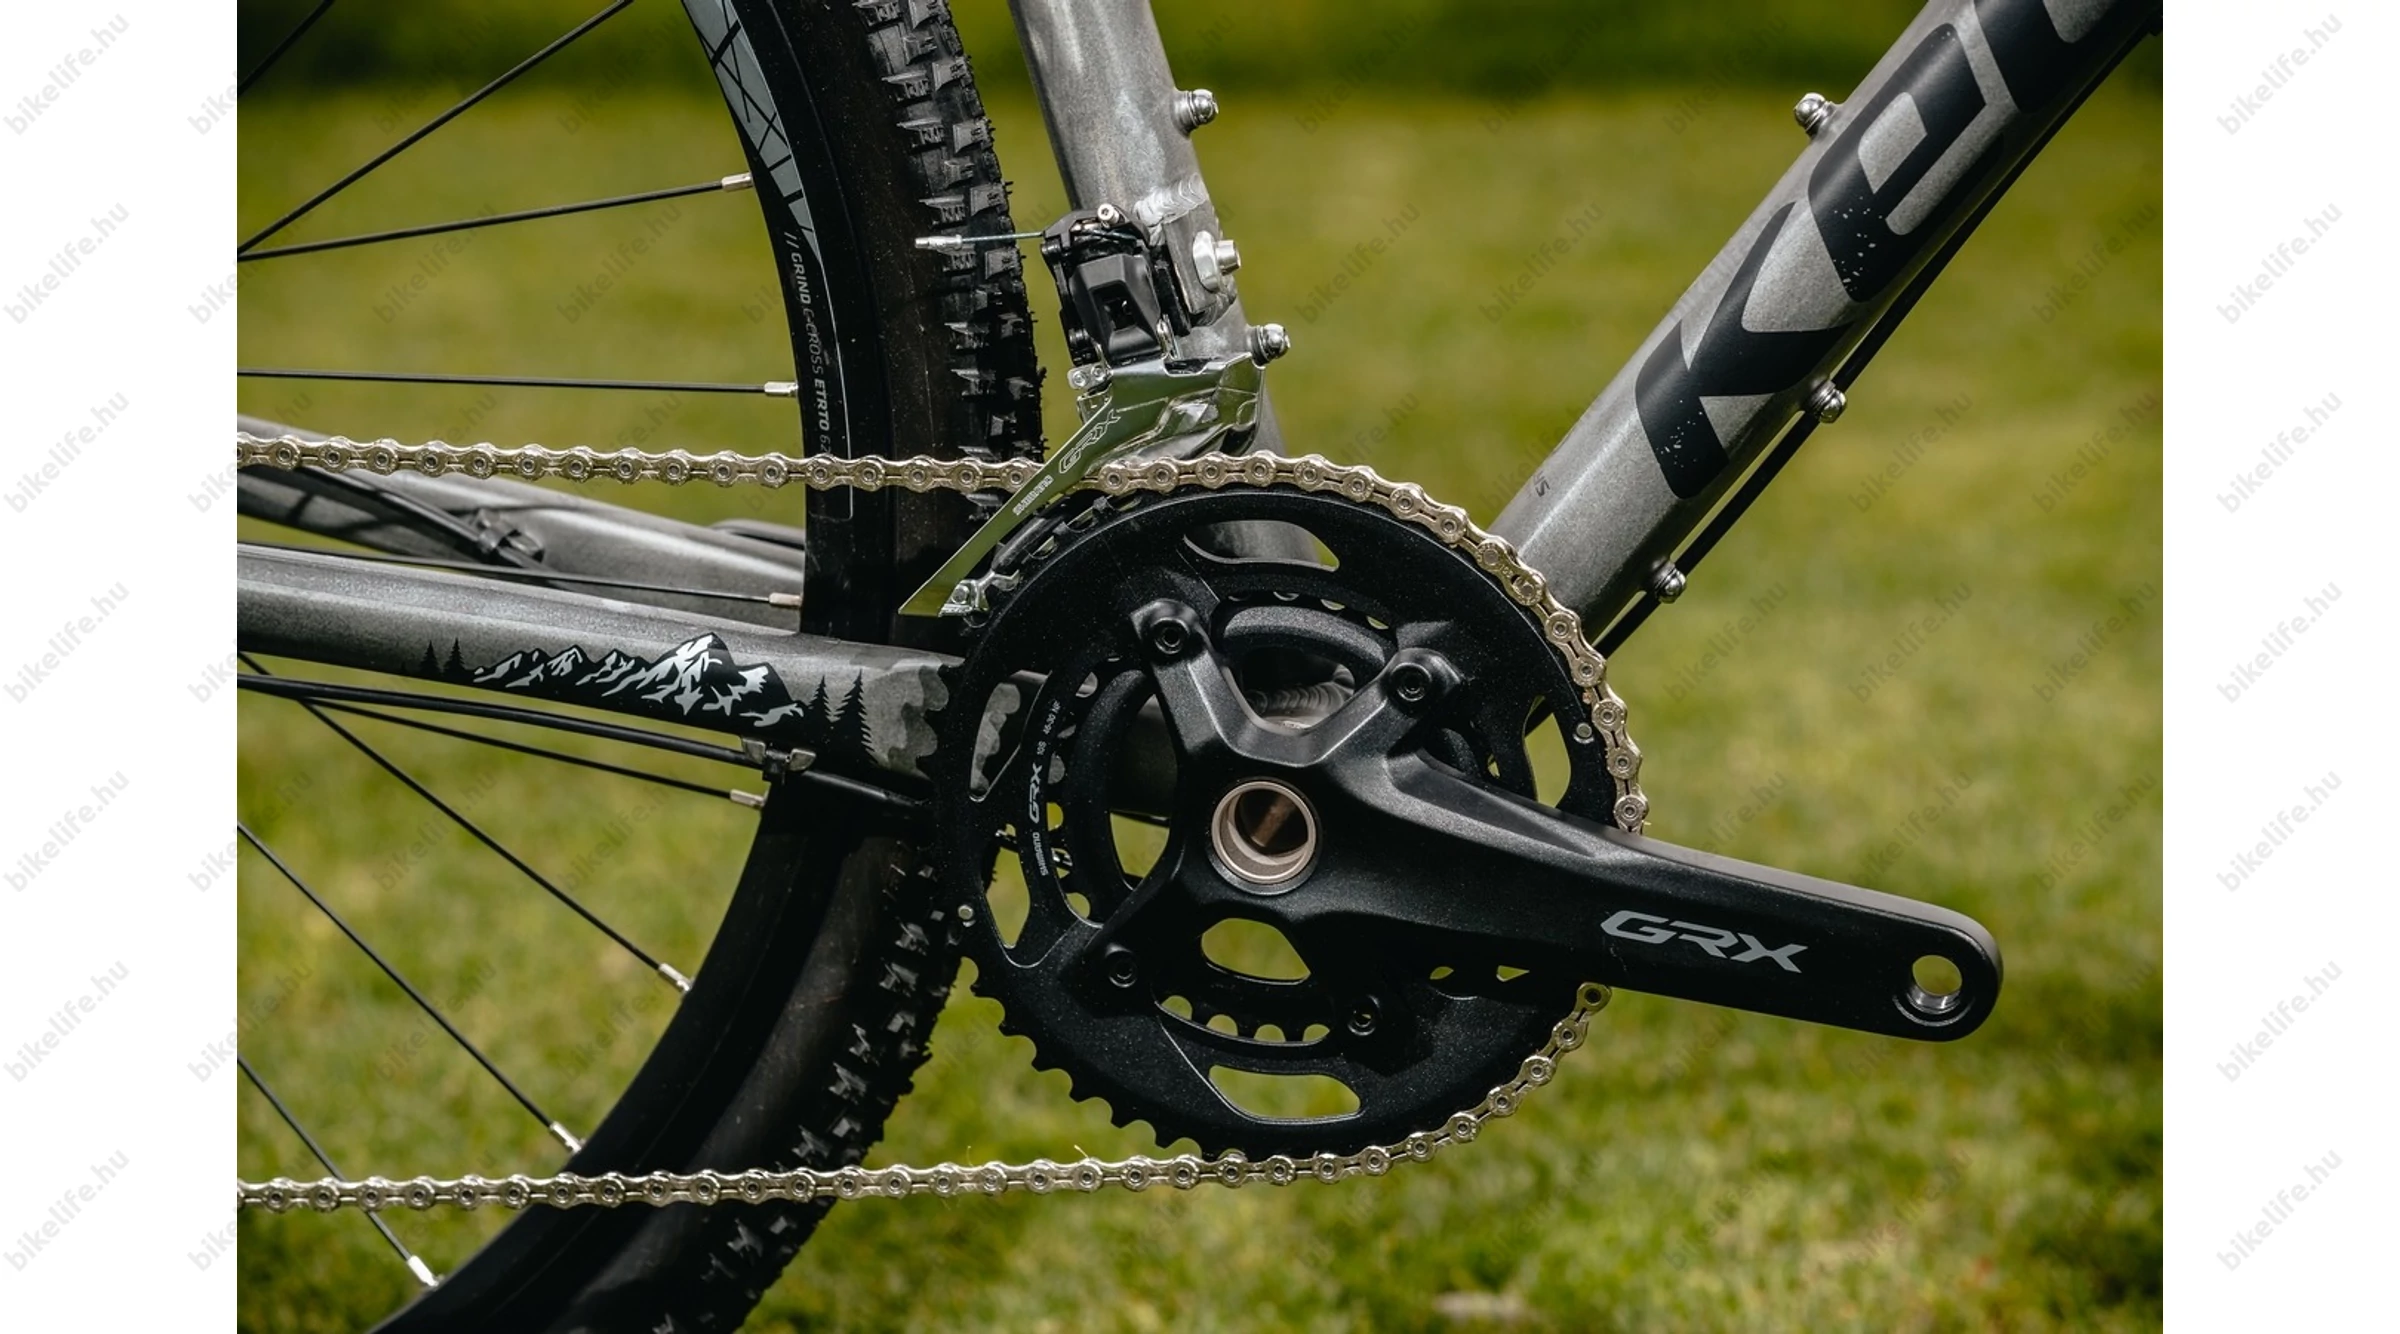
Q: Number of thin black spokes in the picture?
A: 9